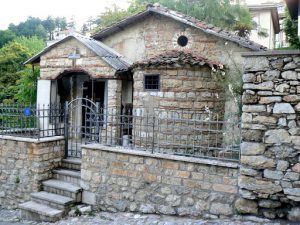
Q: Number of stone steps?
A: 5